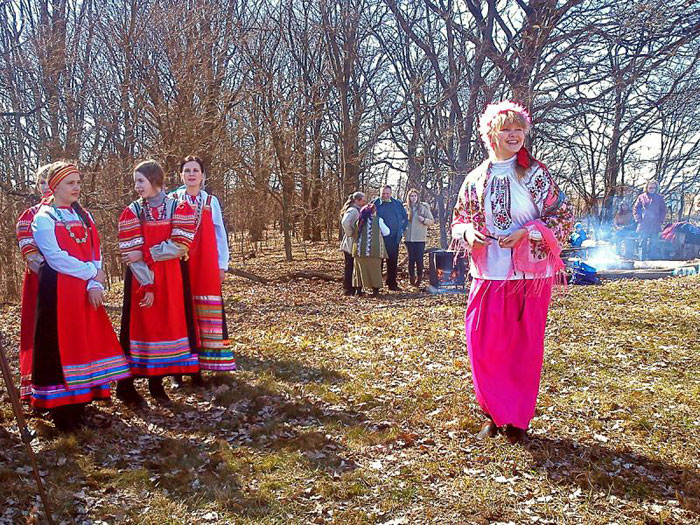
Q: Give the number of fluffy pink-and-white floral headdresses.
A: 1